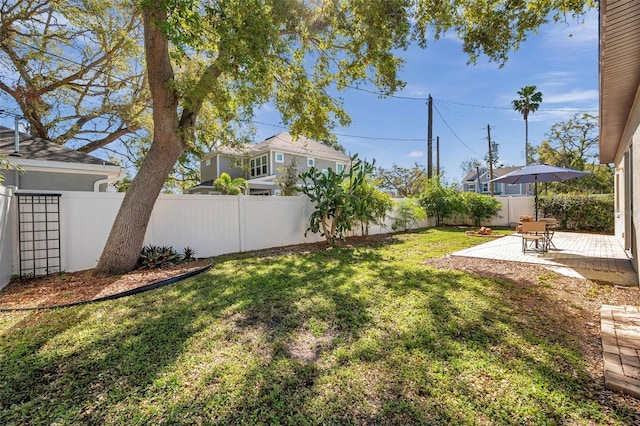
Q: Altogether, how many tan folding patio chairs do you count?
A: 2